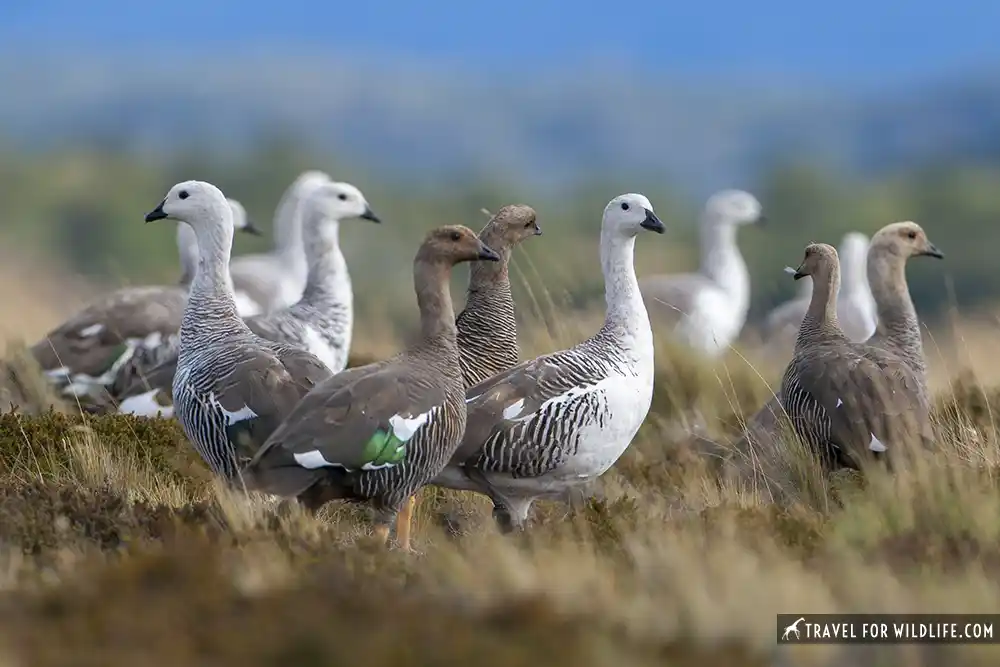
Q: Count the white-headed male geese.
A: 7